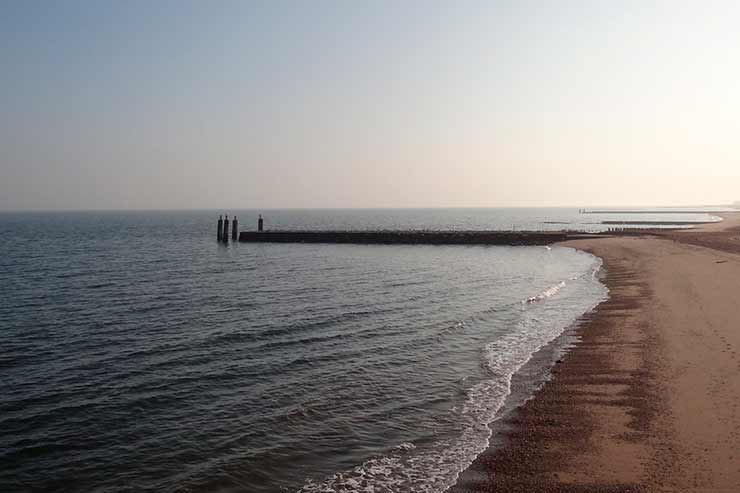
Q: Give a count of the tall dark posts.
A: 4